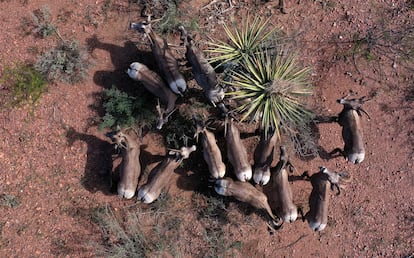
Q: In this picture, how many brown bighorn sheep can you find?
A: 12